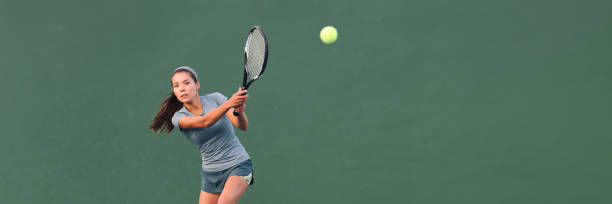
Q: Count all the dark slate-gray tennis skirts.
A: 1